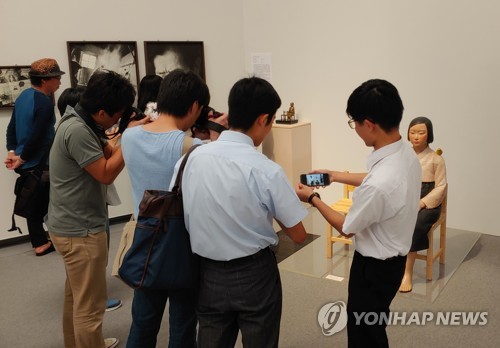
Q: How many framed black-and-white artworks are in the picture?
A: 3